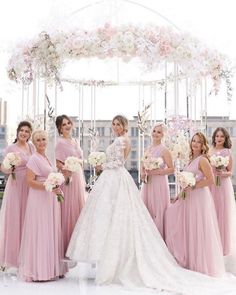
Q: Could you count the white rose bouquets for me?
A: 7